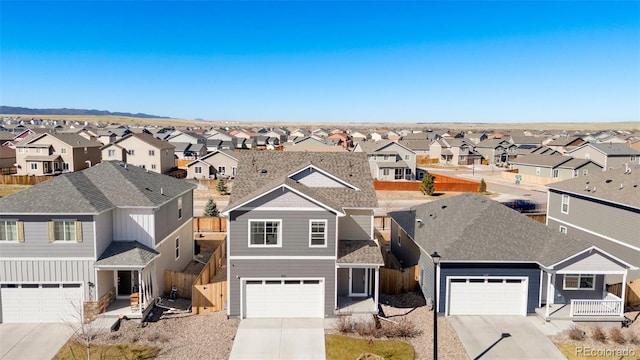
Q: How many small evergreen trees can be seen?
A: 4